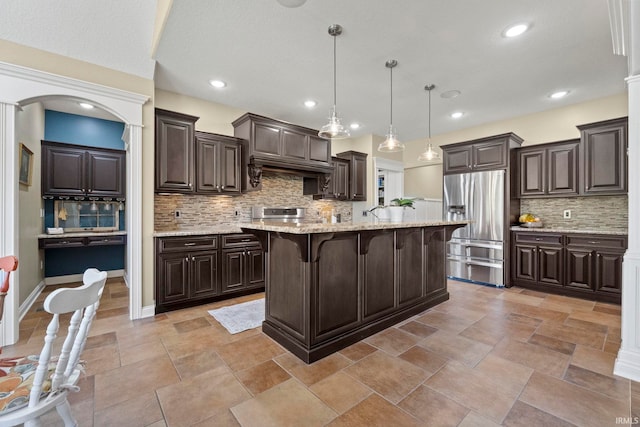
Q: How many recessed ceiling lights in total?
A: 7